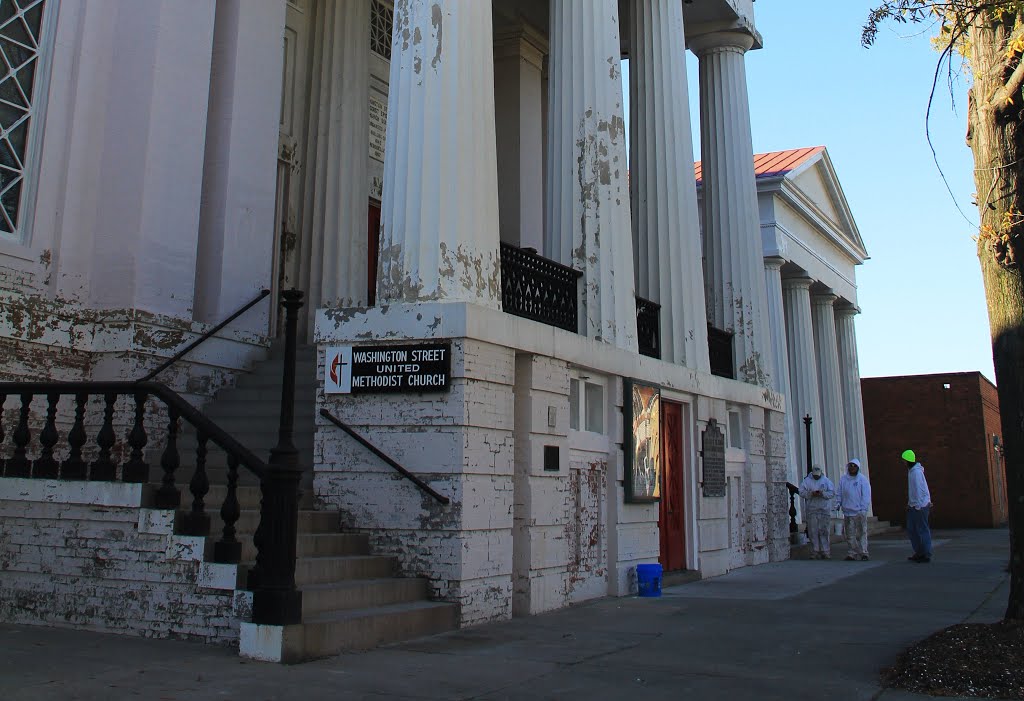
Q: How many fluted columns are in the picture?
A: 9